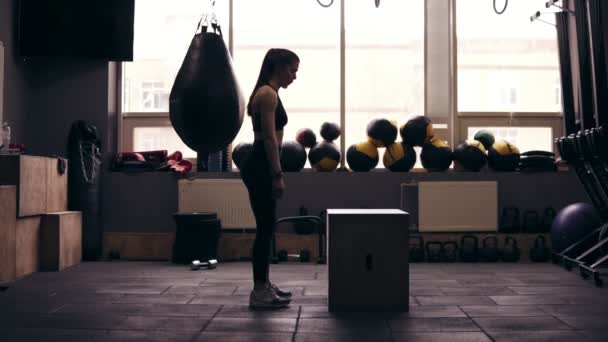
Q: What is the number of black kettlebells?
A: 10